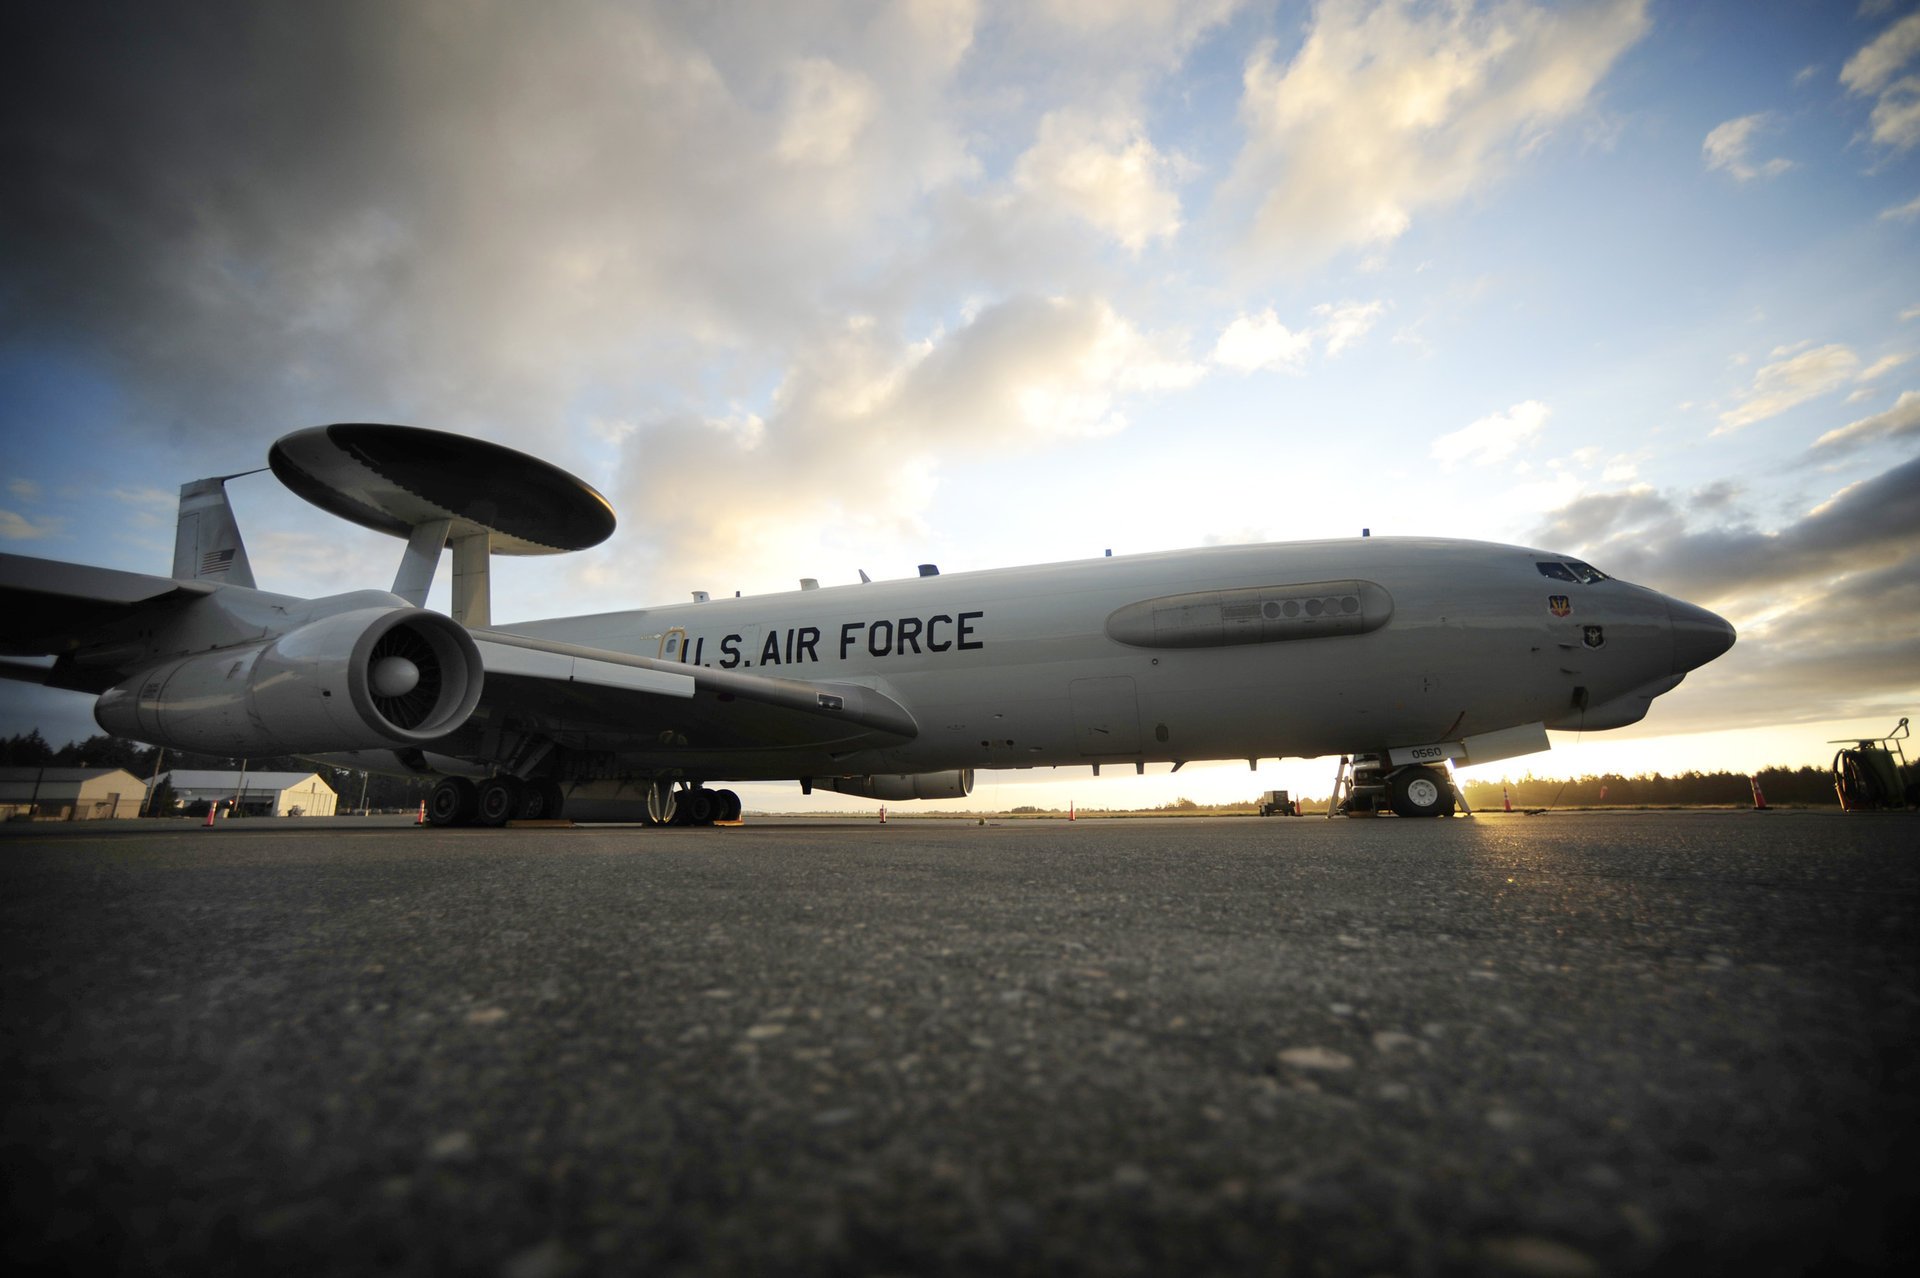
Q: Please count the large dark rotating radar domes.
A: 1